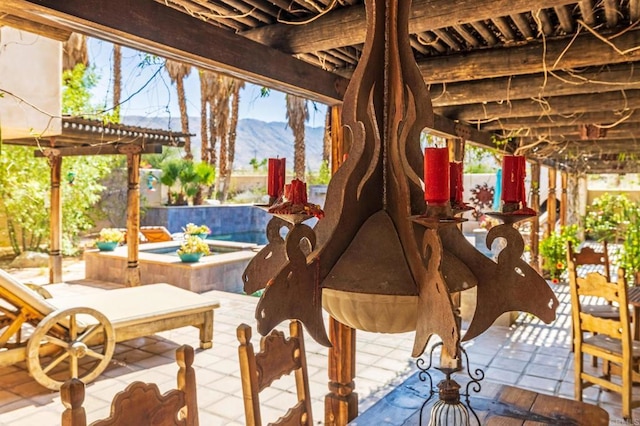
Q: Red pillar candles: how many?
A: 5